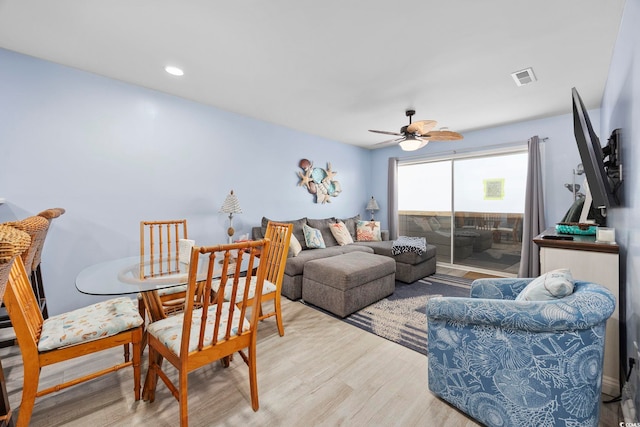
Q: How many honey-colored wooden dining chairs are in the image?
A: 4